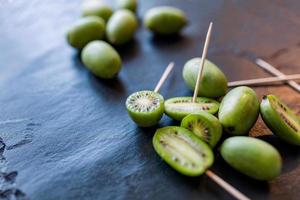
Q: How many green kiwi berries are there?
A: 14